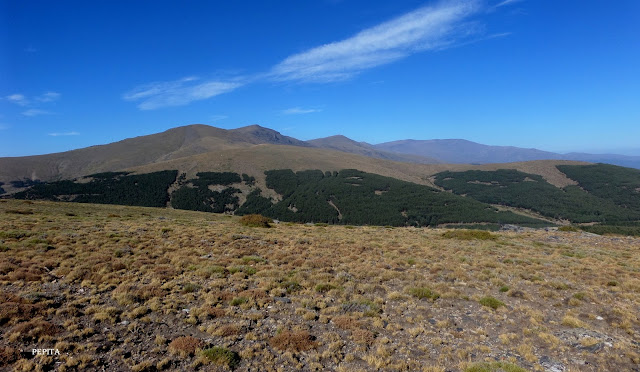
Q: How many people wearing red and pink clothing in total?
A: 0